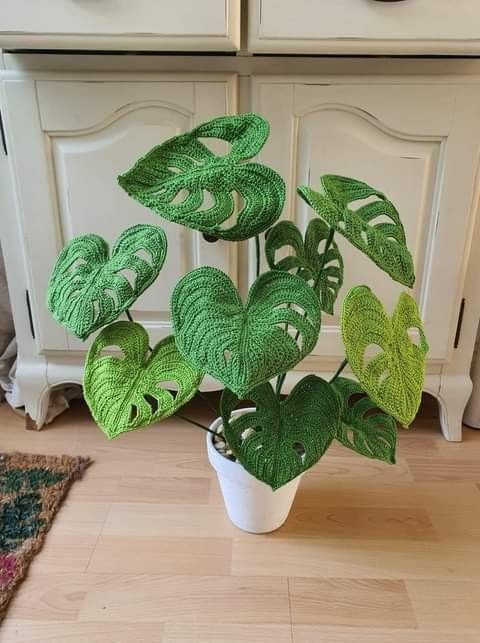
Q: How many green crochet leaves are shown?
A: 9